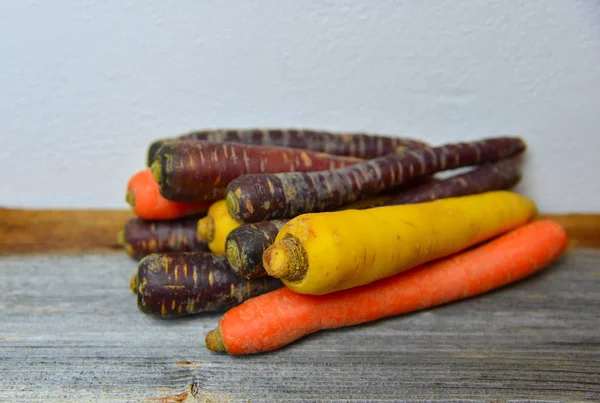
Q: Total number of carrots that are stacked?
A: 10